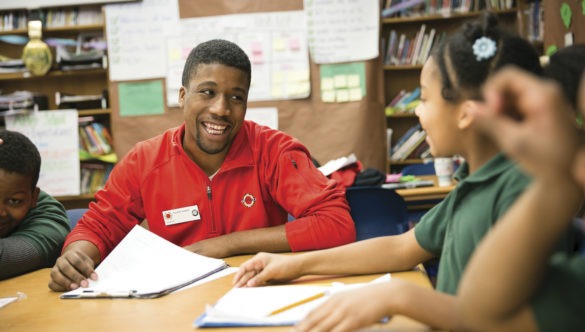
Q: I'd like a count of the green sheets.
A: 2